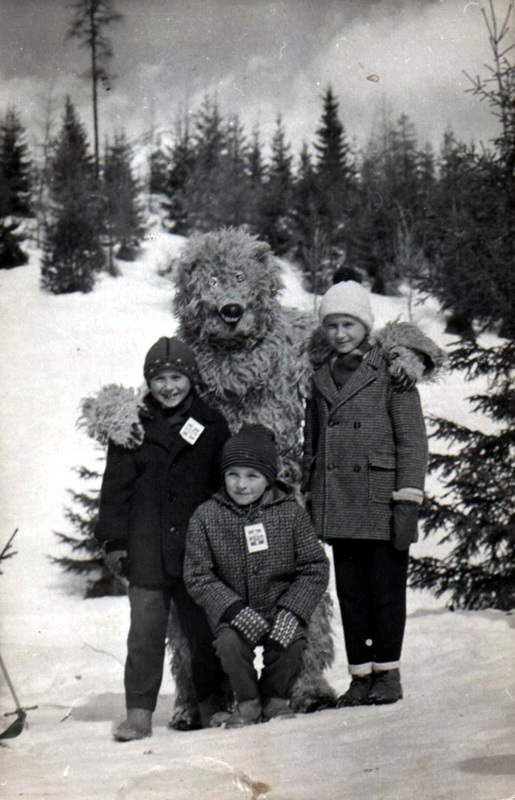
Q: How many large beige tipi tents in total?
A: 0